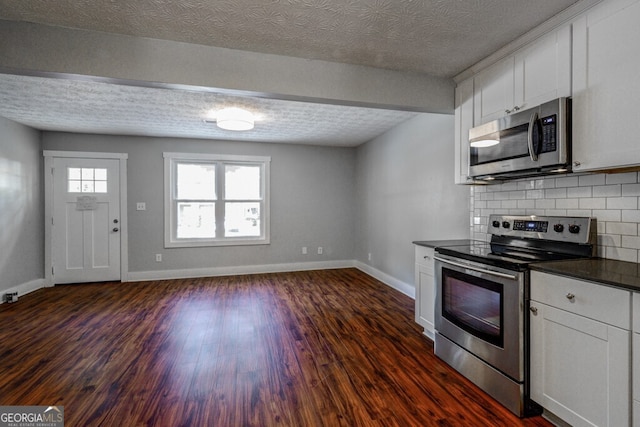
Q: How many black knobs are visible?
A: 4